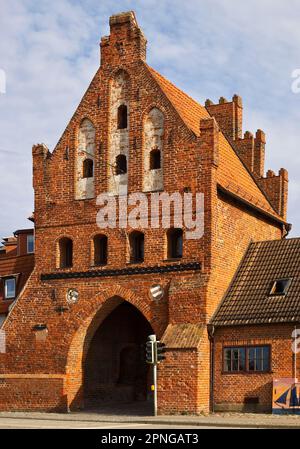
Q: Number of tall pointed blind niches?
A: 3